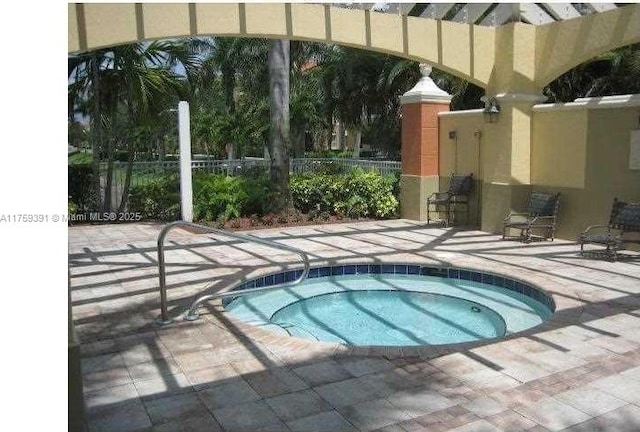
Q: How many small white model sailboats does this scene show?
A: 0